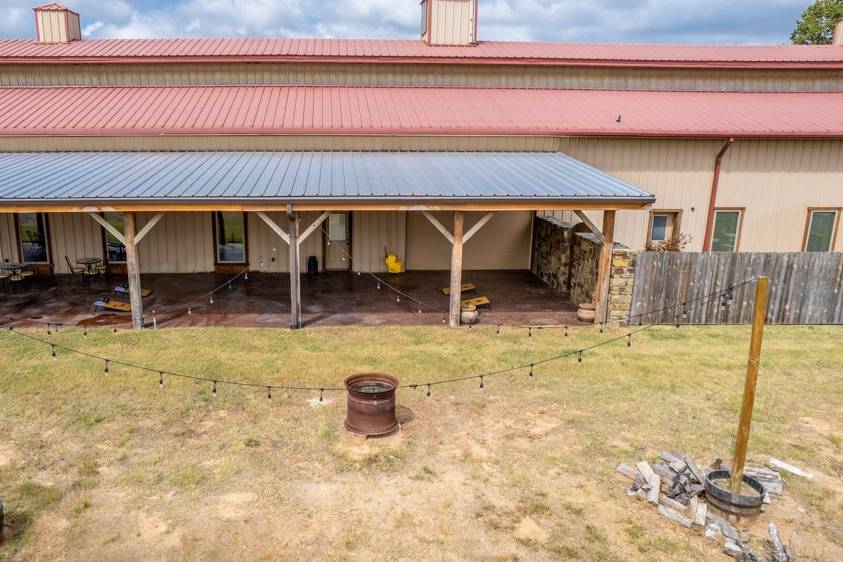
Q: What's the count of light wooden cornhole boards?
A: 4